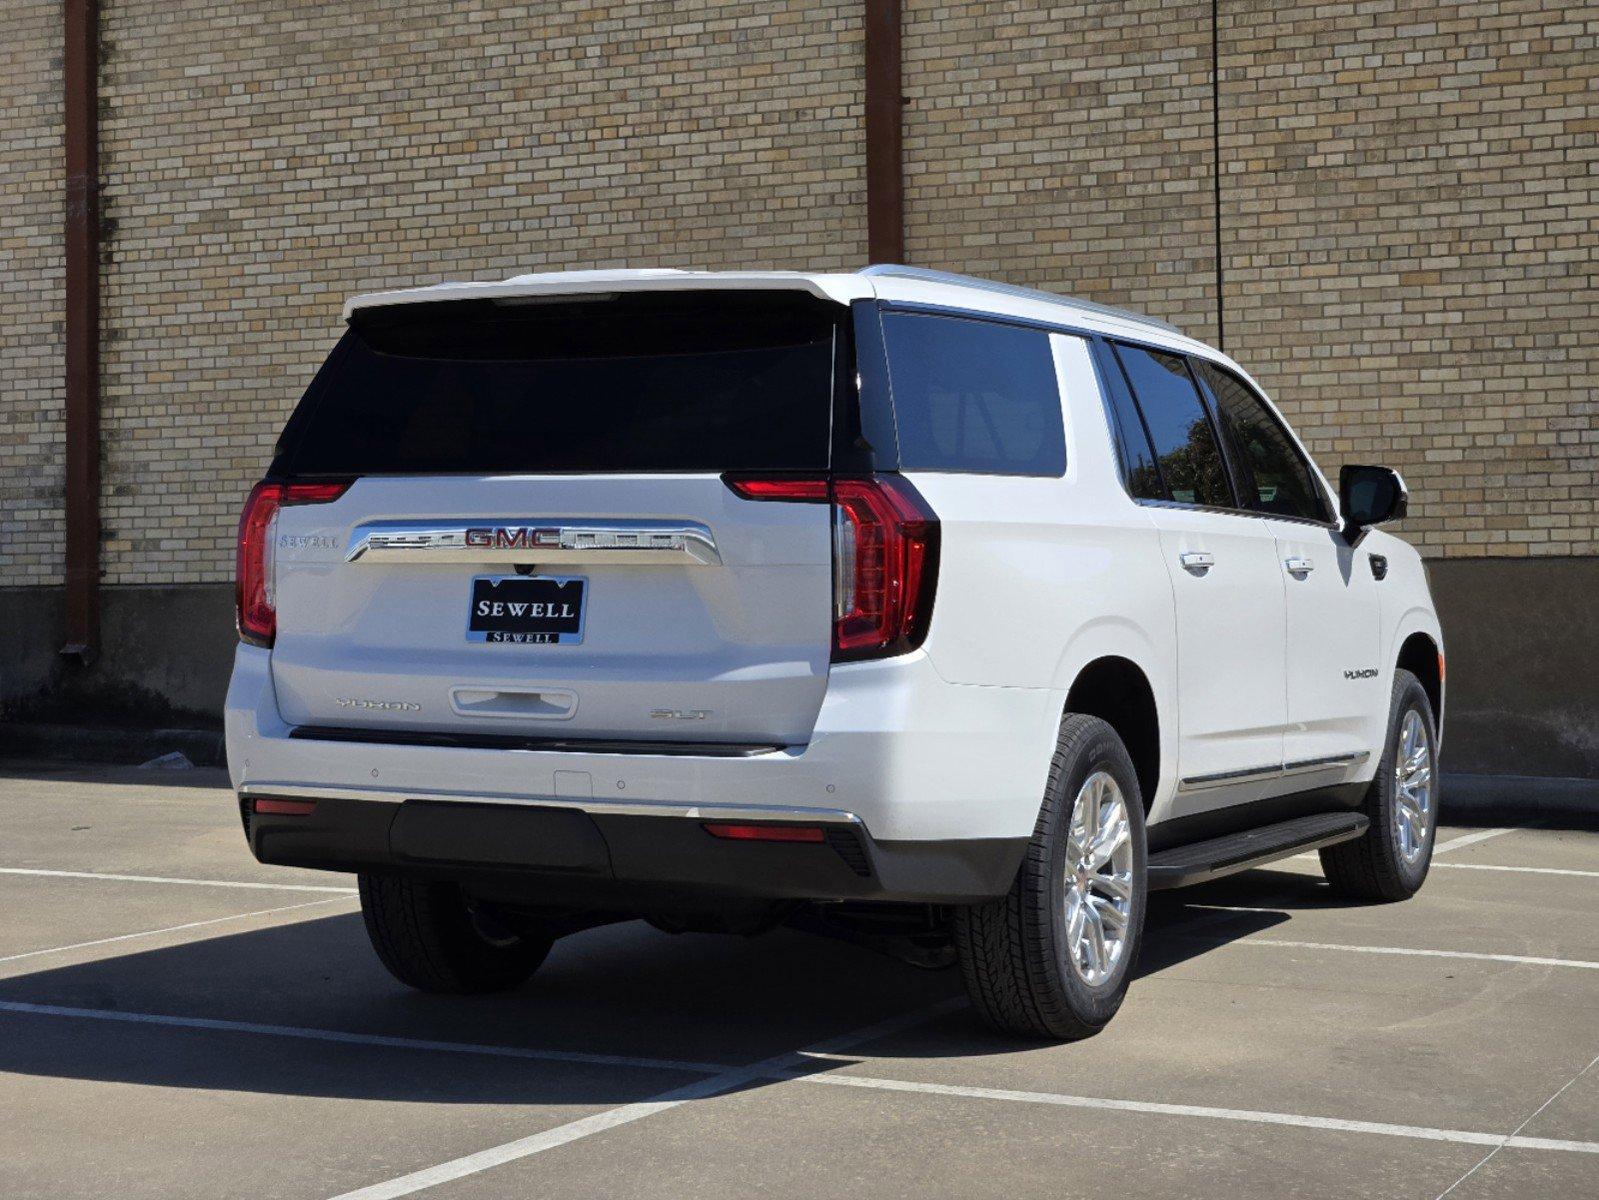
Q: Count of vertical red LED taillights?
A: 2